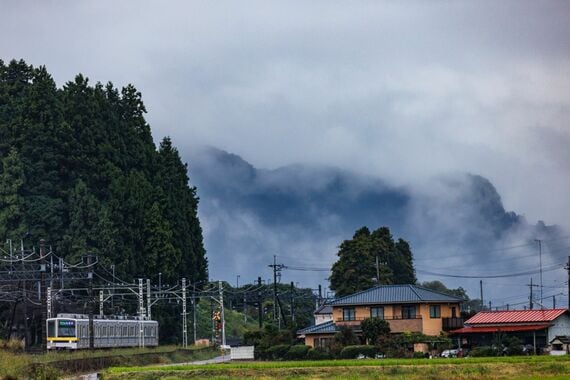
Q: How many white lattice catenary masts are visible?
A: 6